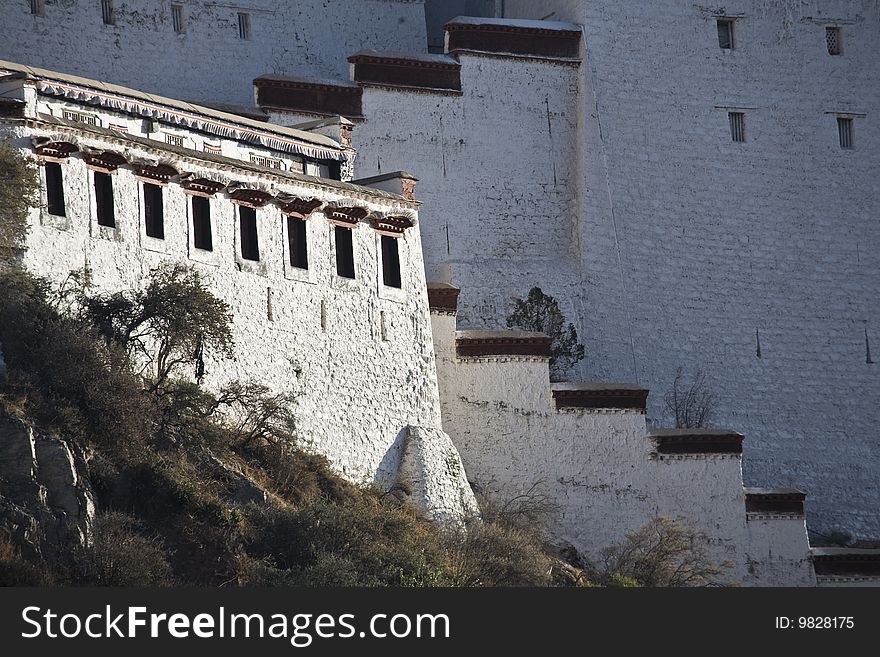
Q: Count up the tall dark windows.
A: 8